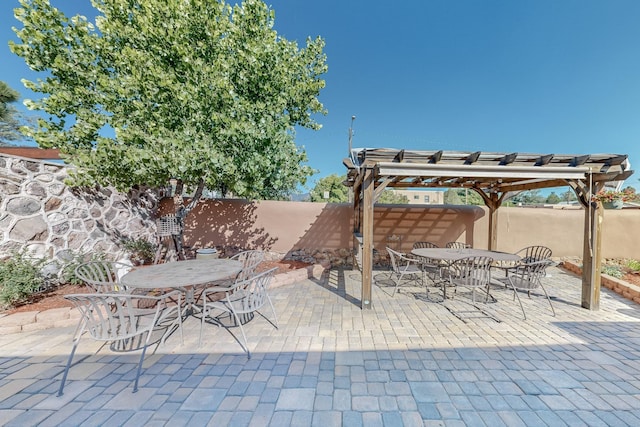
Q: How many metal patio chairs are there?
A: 10